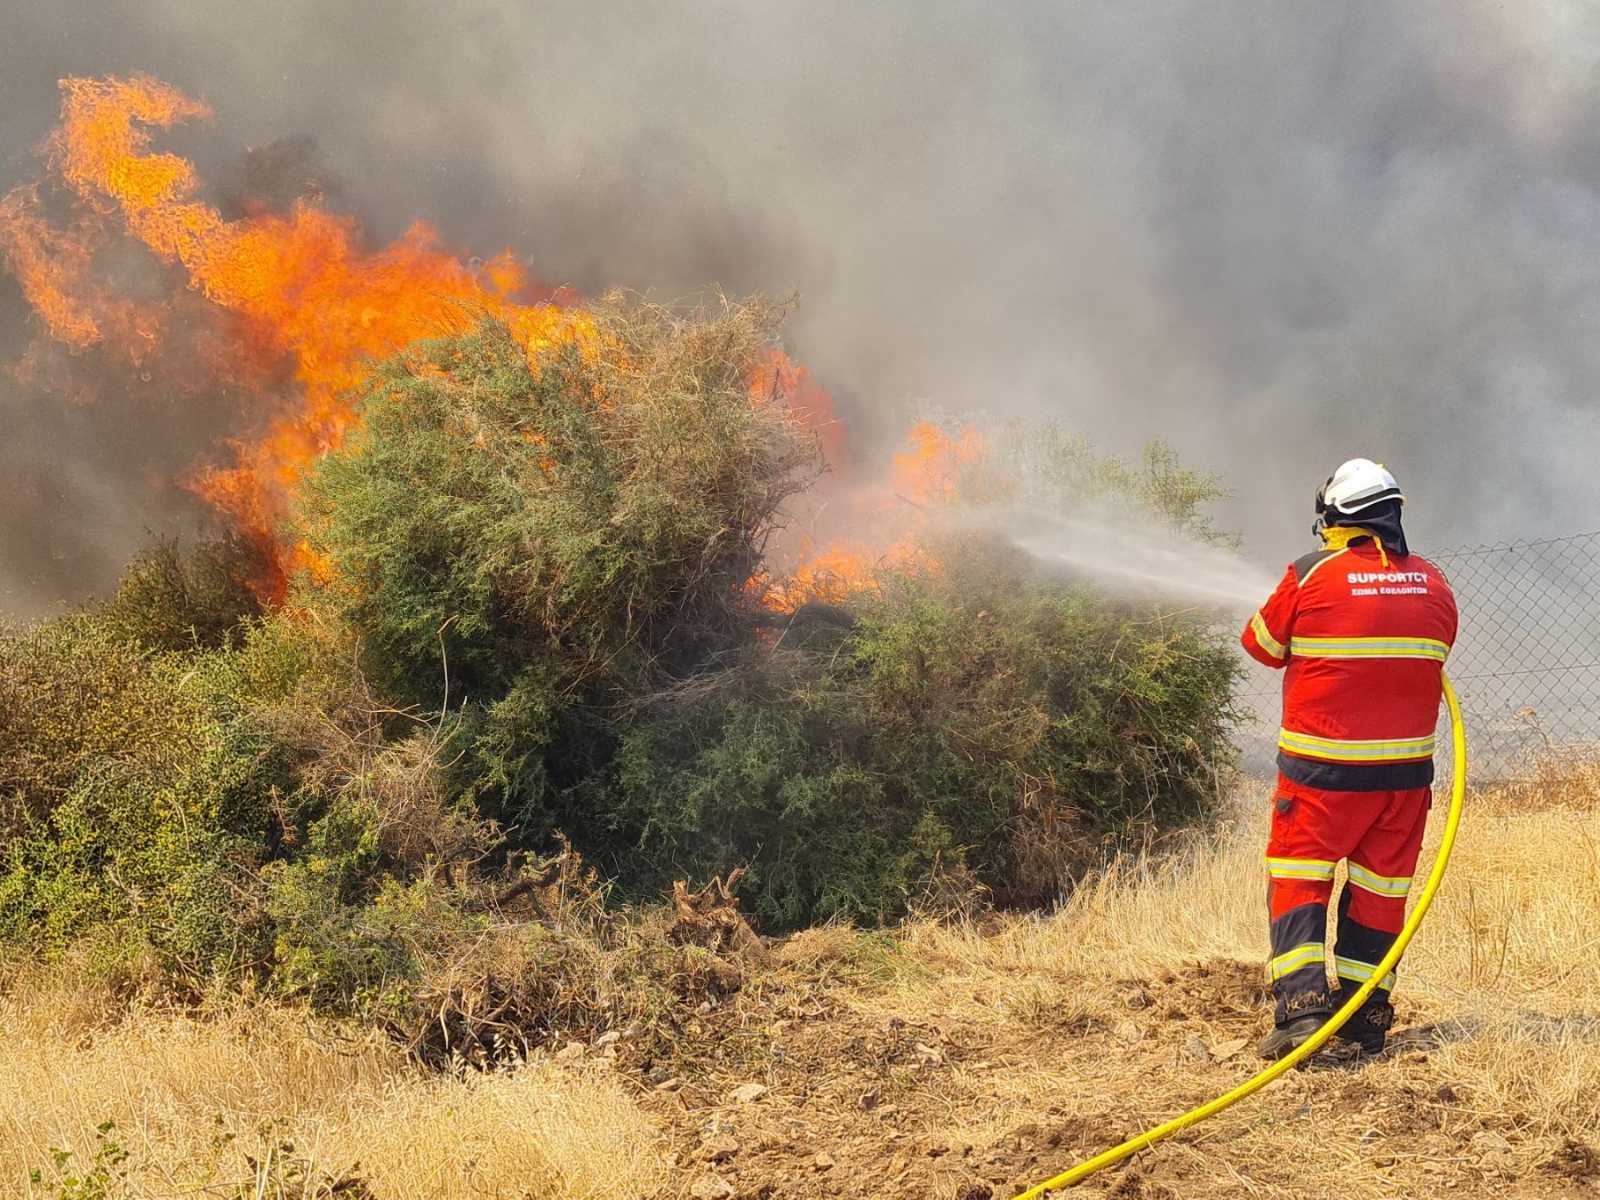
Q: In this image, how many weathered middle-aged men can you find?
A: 0